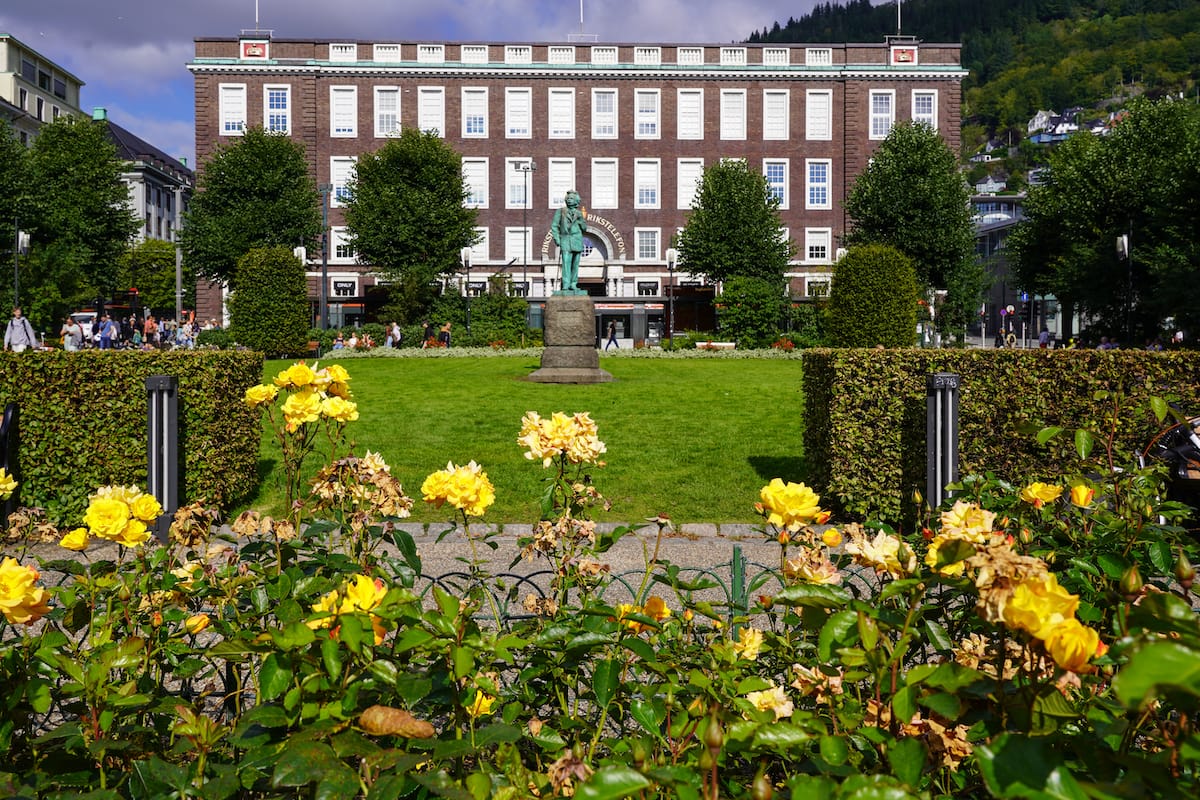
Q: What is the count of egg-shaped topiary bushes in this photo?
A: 2